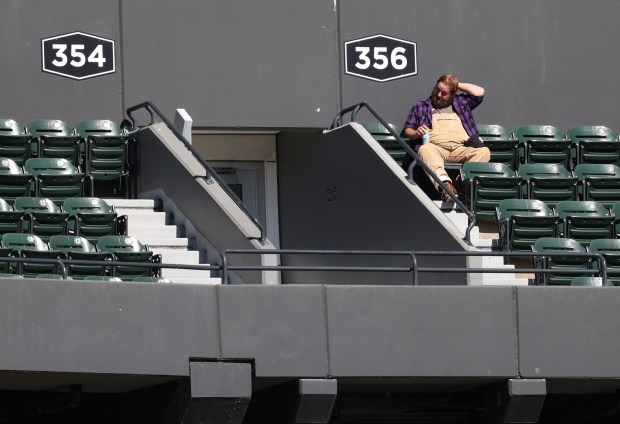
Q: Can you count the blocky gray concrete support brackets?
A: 3